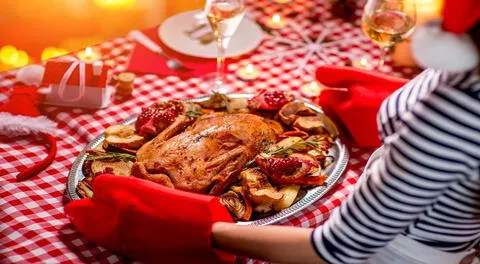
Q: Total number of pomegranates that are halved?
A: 3